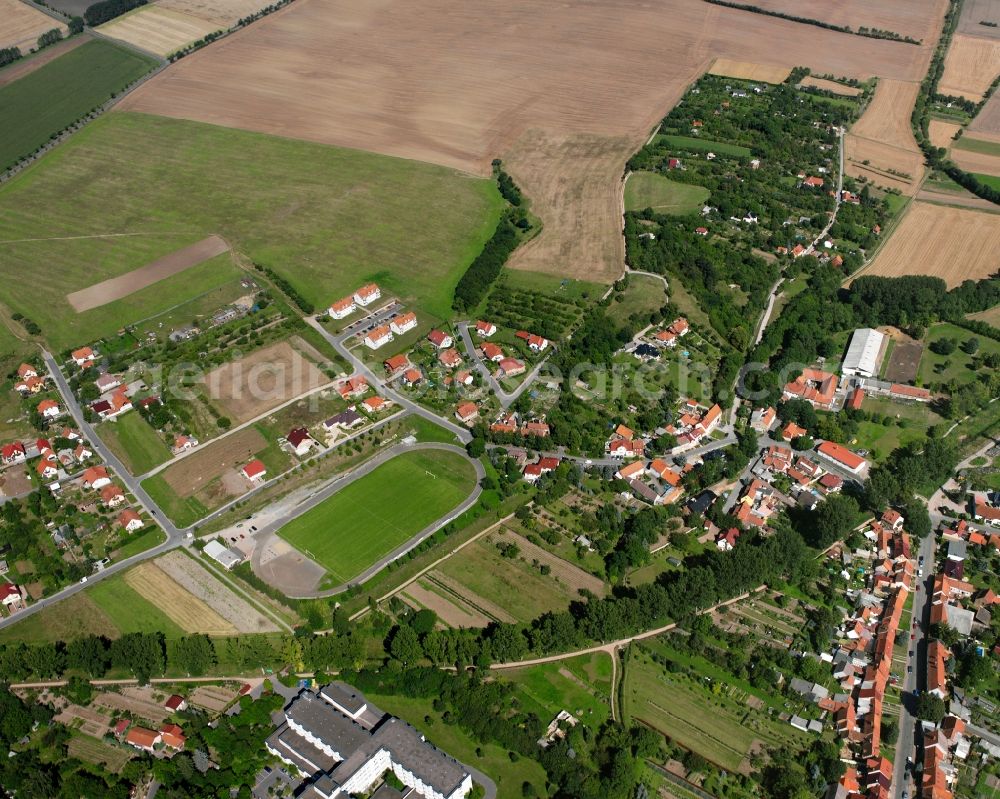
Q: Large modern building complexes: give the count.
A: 1